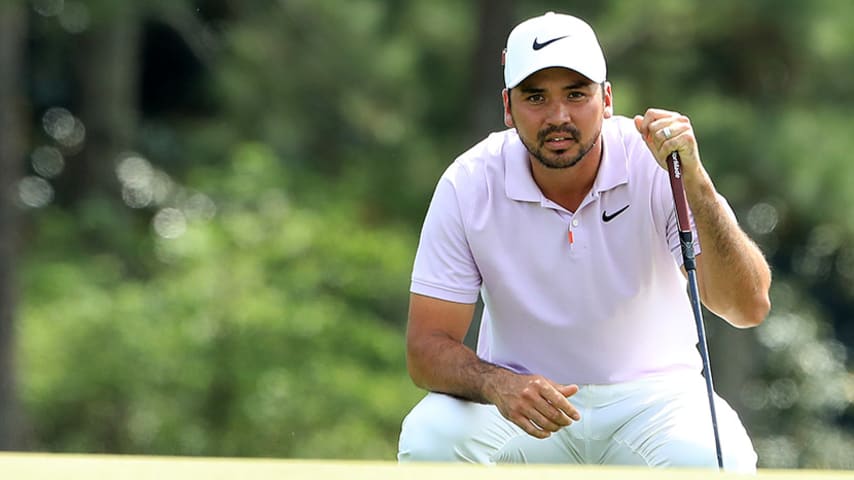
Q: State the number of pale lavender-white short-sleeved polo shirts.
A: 1